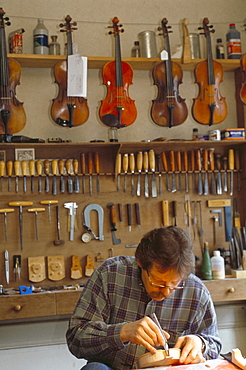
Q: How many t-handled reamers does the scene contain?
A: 4